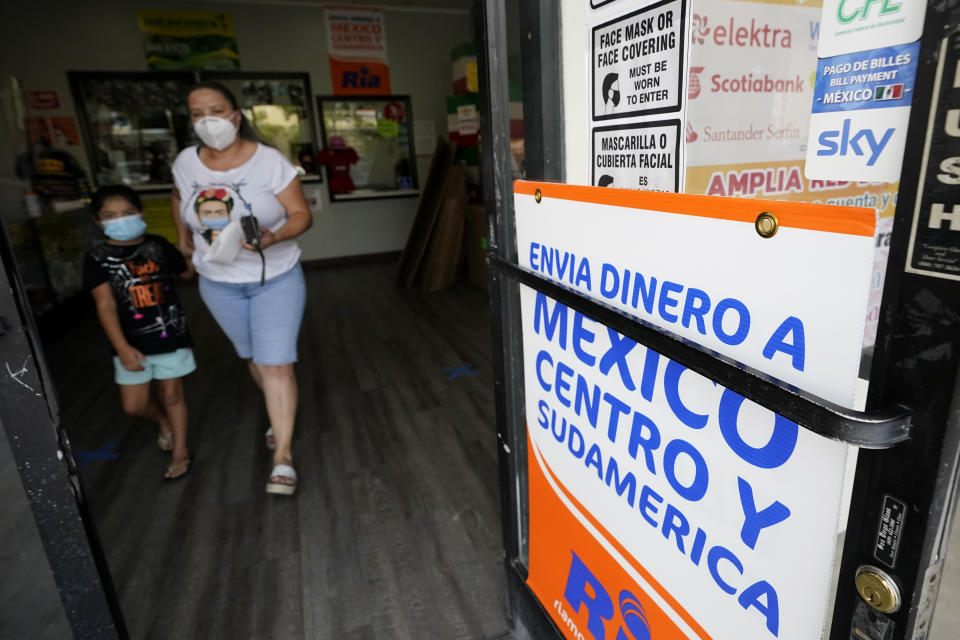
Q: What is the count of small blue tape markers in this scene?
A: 2